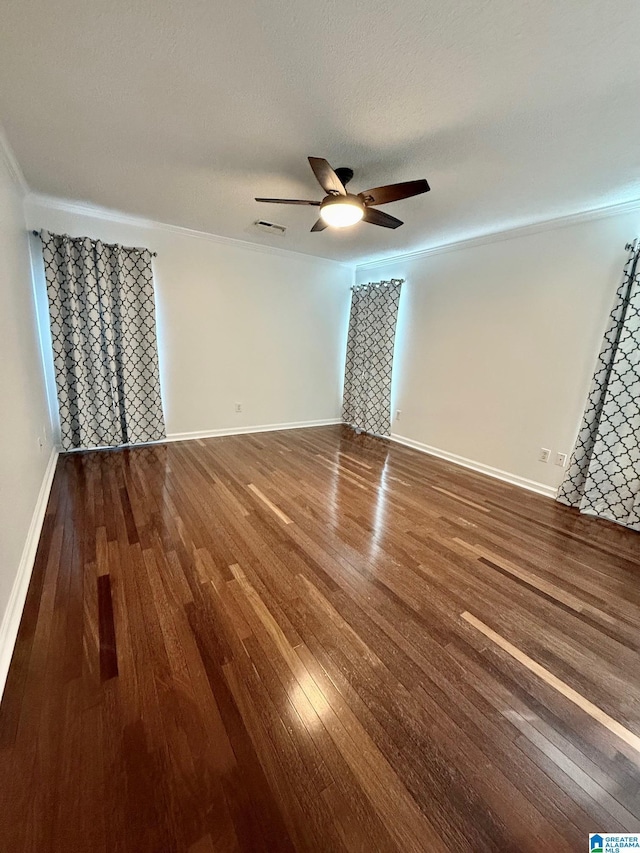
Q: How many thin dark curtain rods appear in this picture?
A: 3